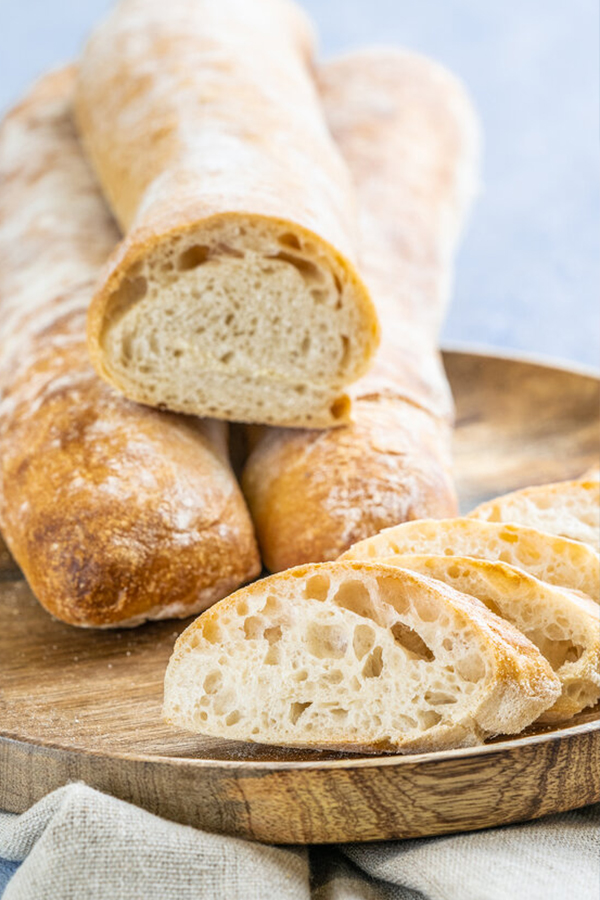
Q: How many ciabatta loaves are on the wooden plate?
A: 3